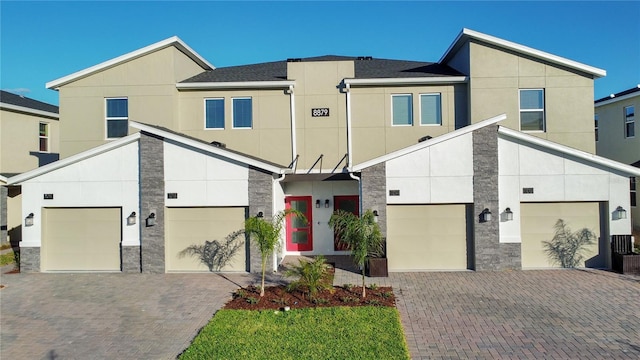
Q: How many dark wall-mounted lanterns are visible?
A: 10